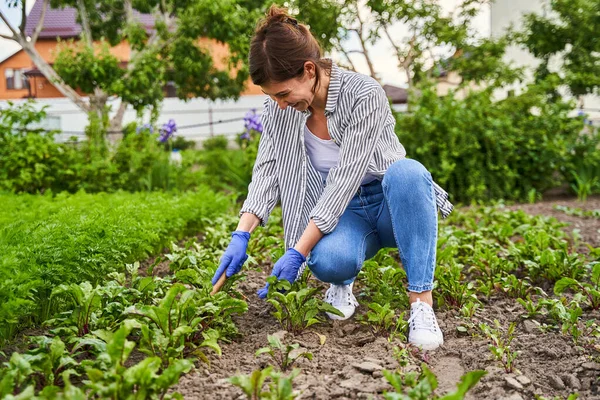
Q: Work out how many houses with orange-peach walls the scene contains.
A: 1